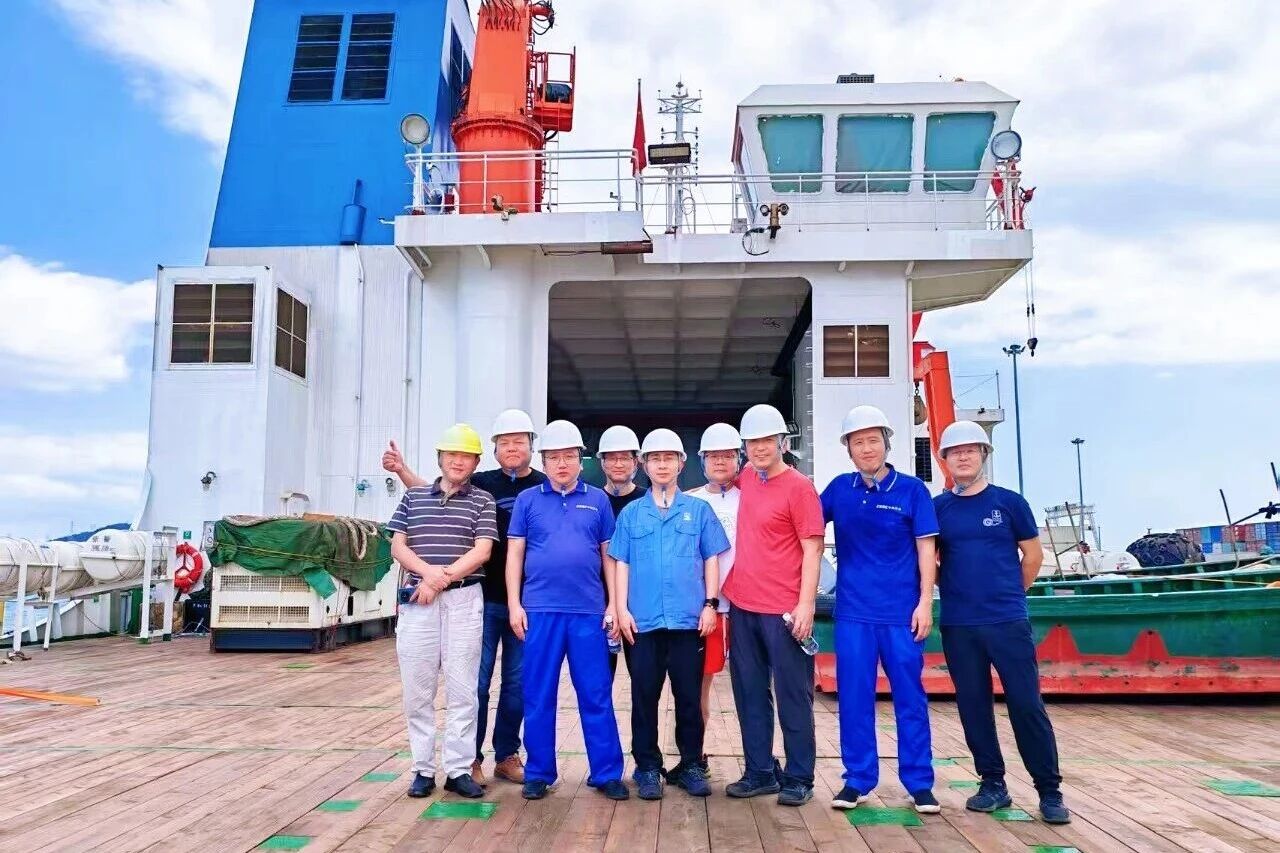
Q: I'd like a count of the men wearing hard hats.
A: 9